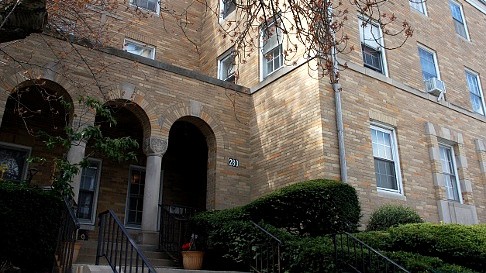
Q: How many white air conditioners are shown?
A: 1